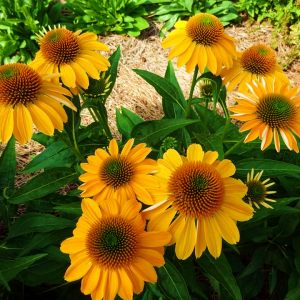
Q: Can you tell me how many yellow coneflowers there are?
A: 8